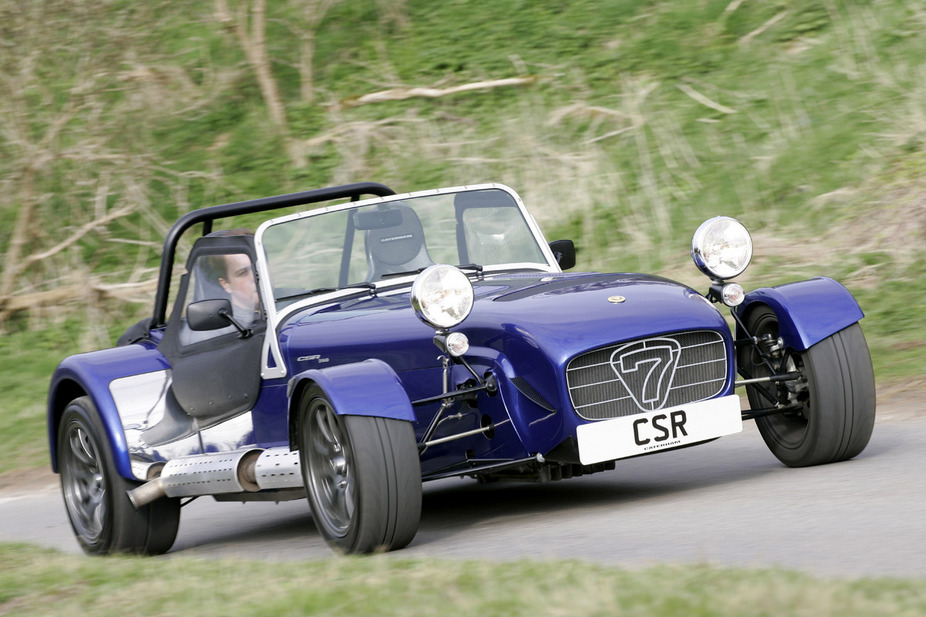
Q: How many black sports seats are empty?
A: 1